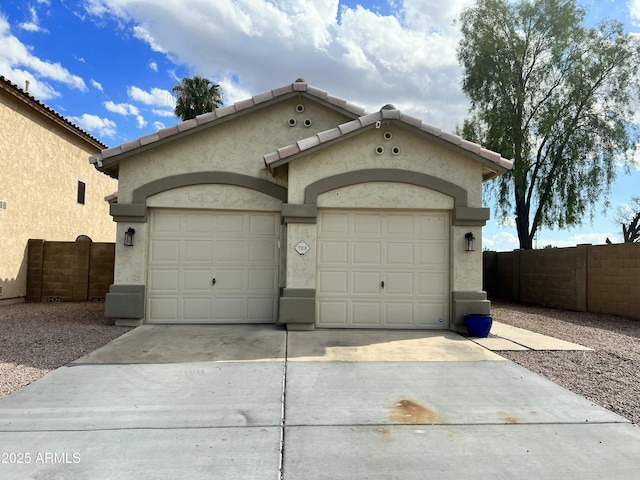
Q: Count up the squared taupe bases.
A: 3